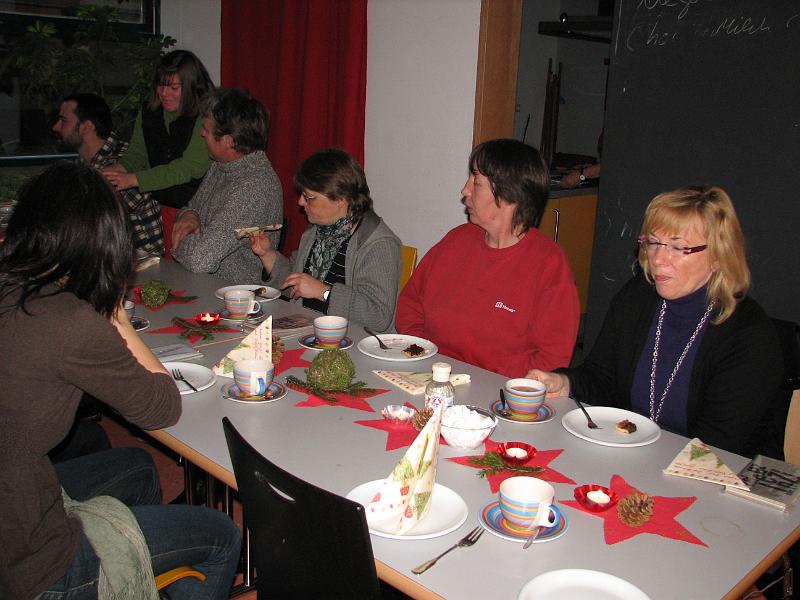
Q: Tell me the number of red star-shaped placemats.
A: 7